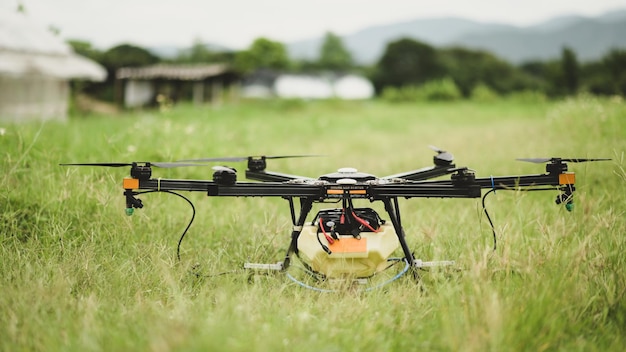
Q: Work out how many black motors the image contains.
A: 6